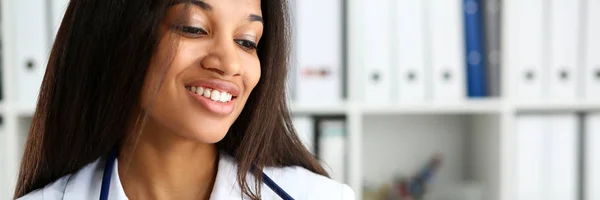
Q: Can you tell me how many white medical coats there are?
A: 1